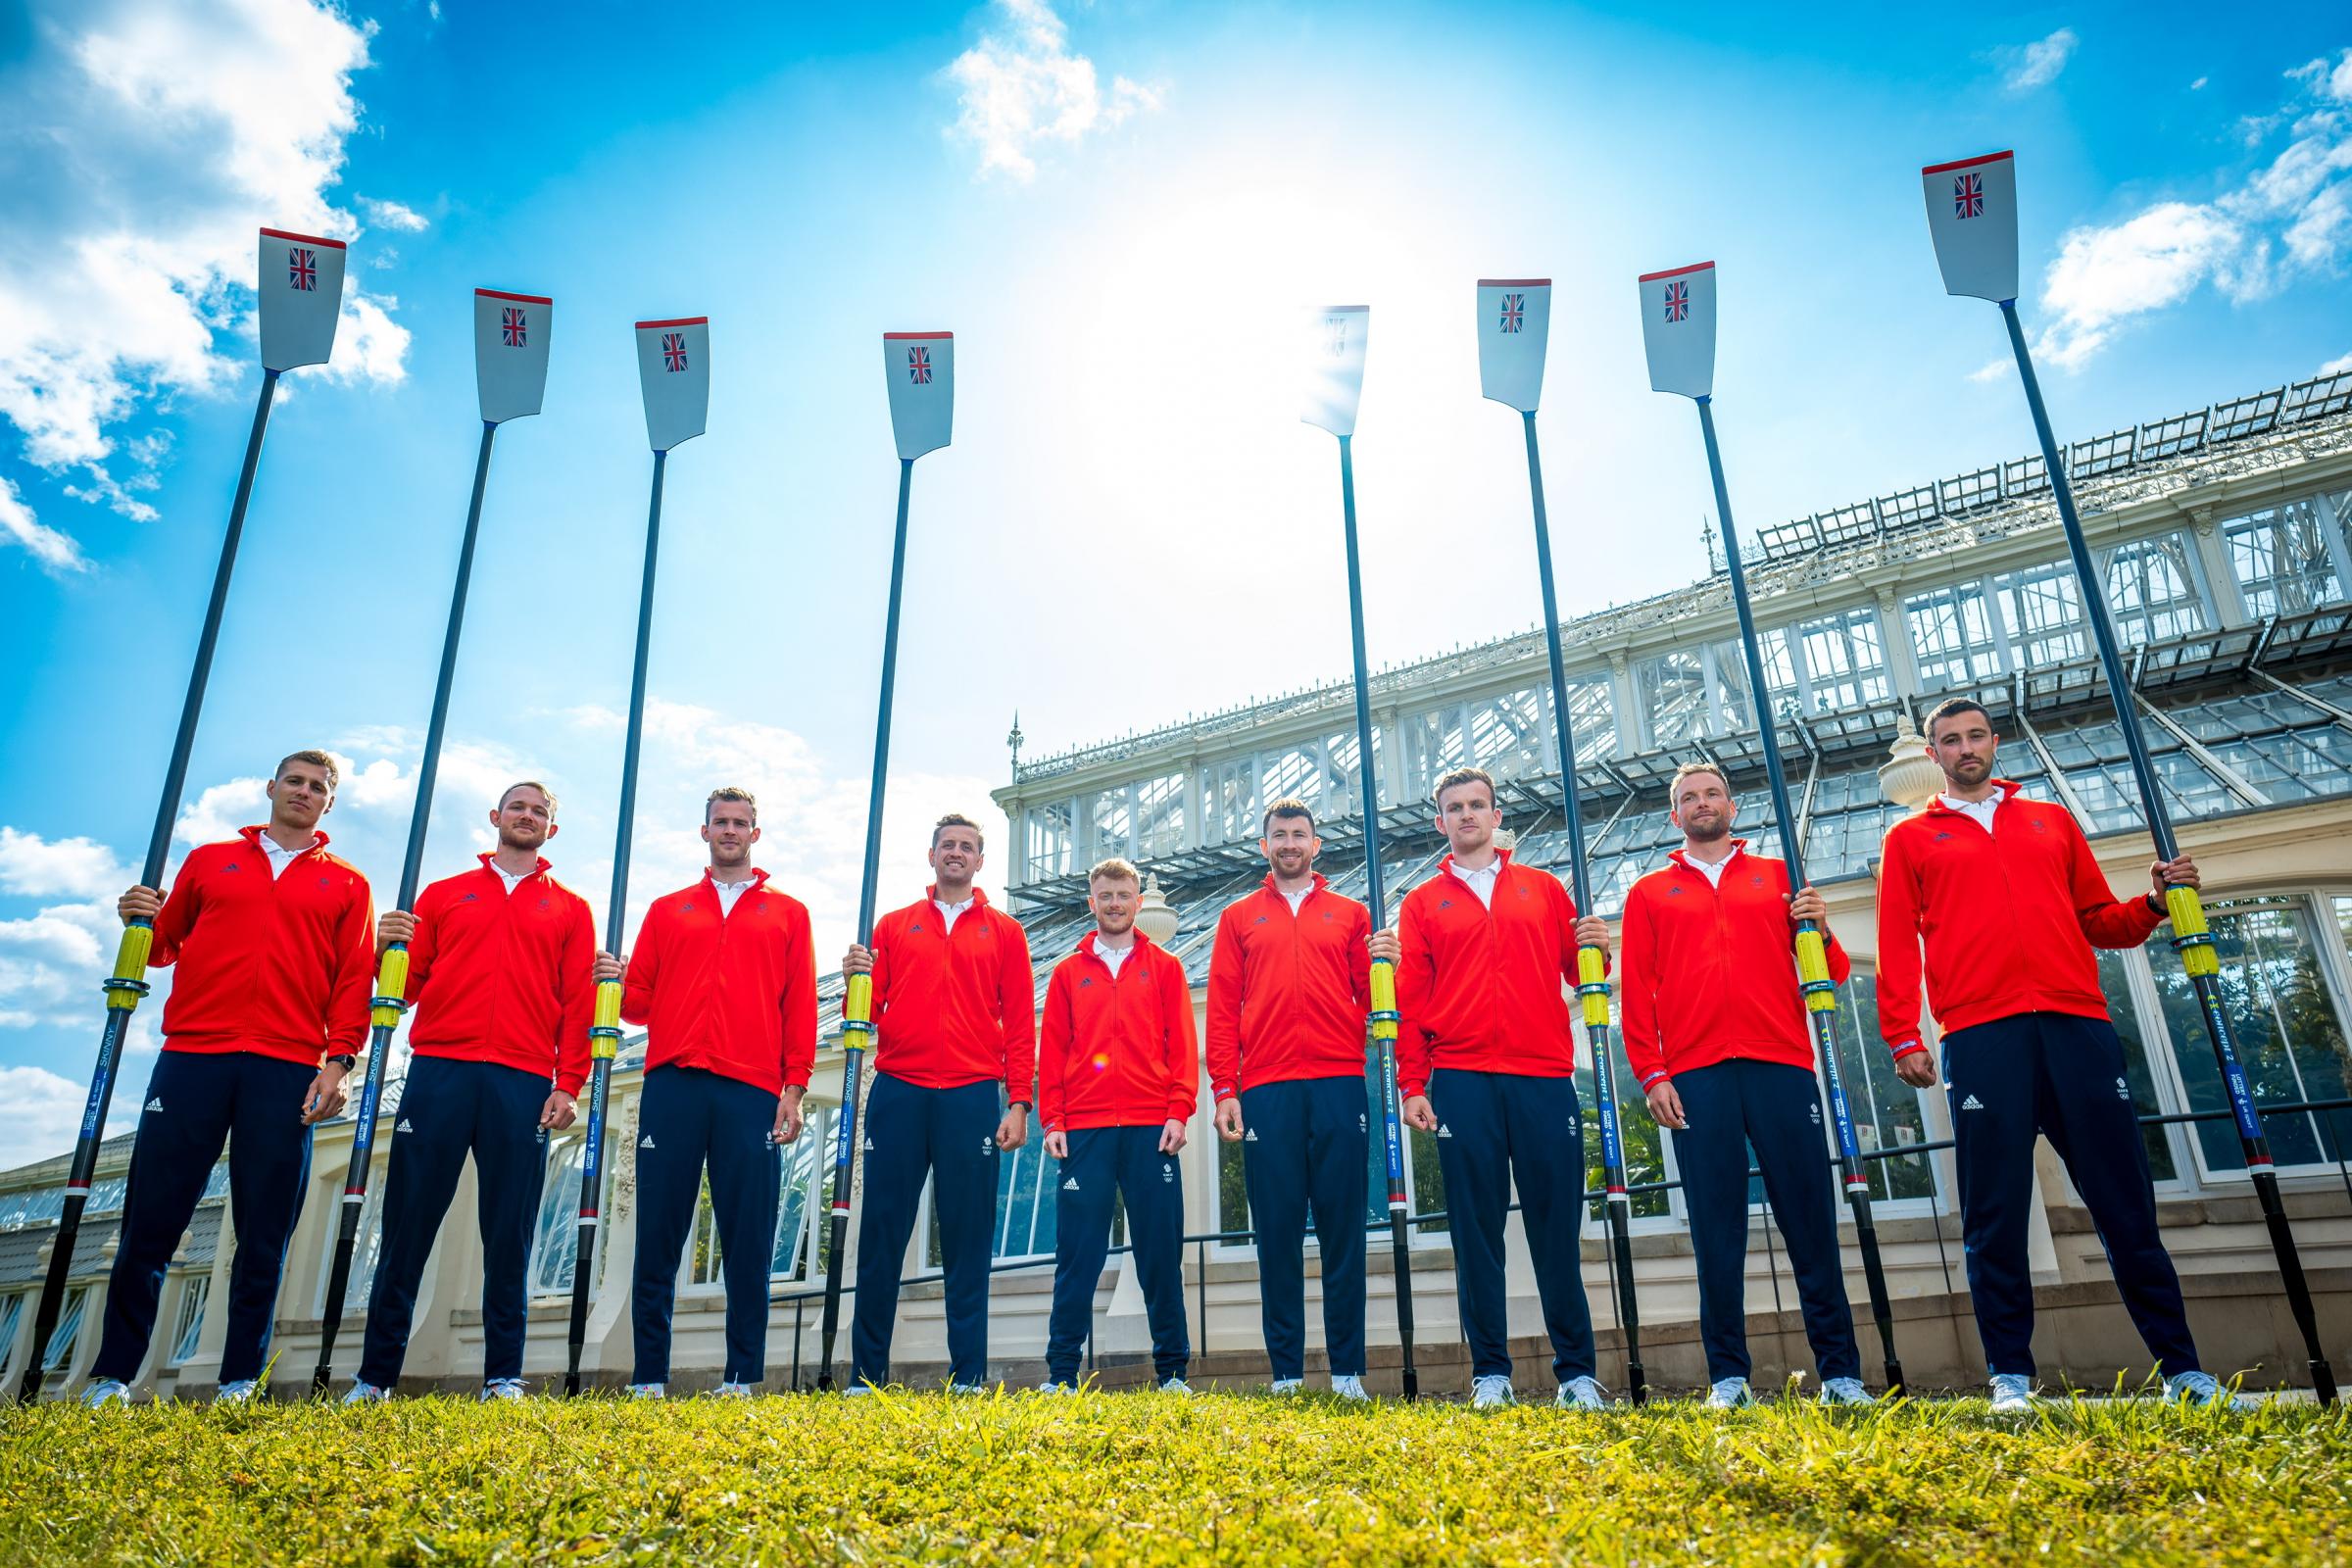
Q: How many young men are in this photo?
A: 9